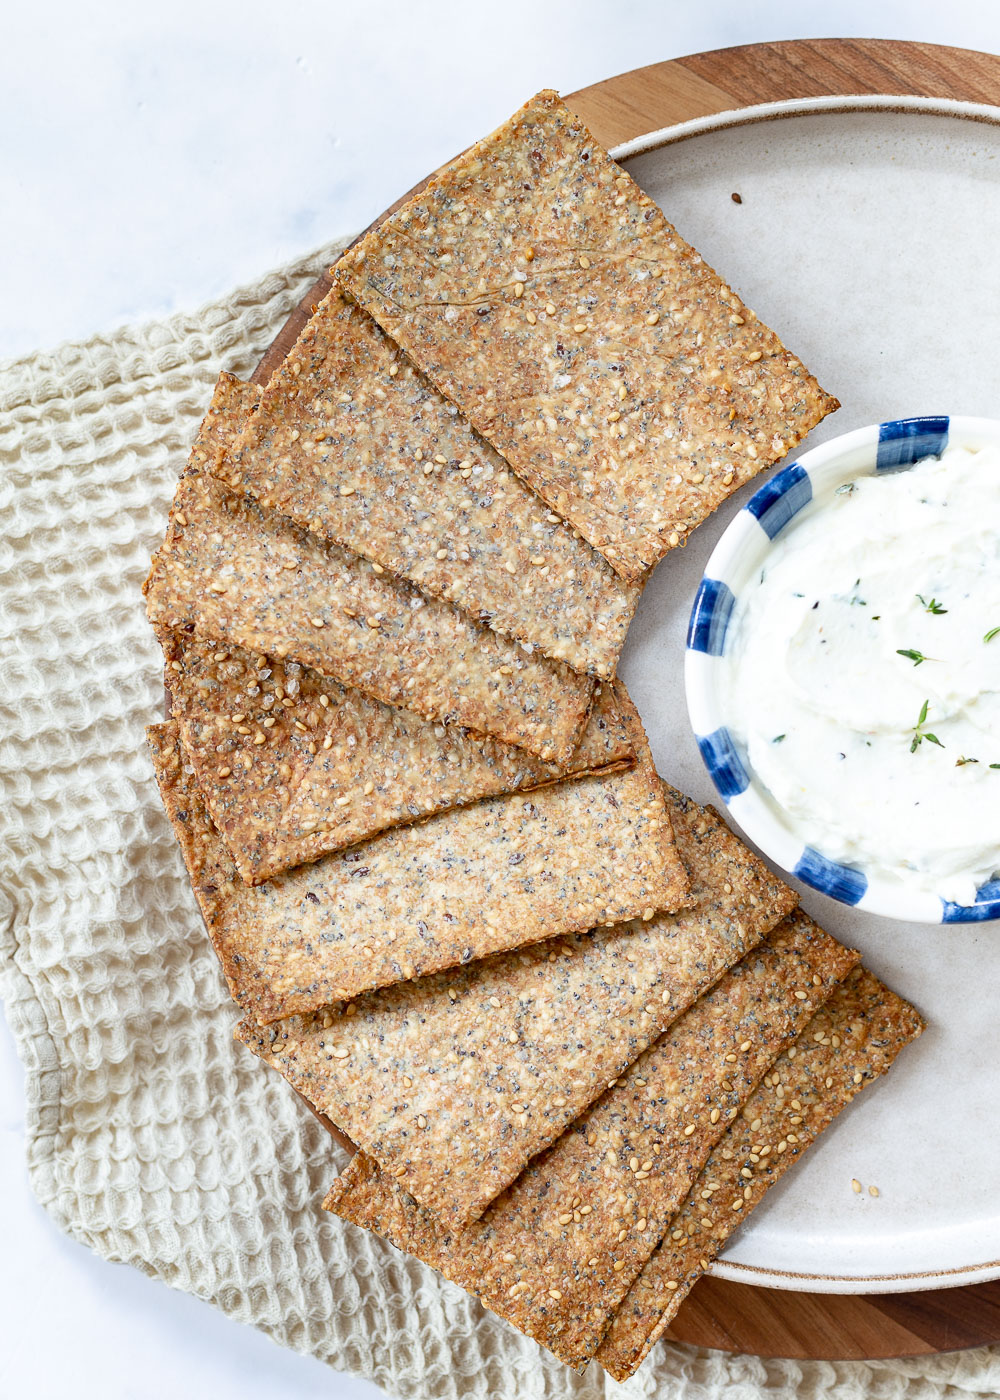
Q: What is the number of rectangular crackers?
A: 8